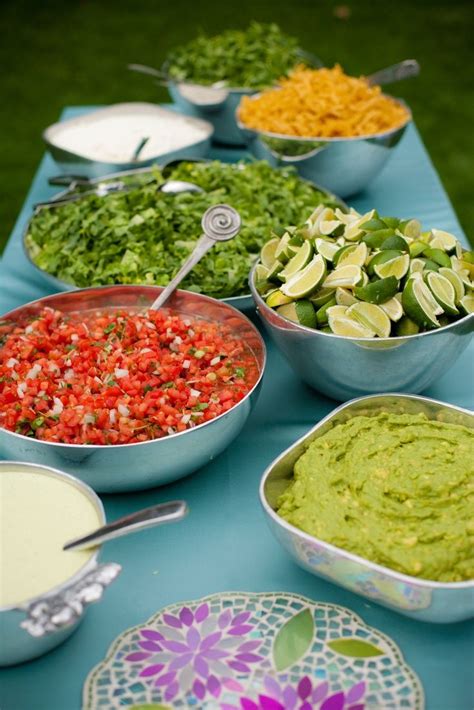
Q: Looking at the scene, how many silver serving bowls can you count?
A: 8